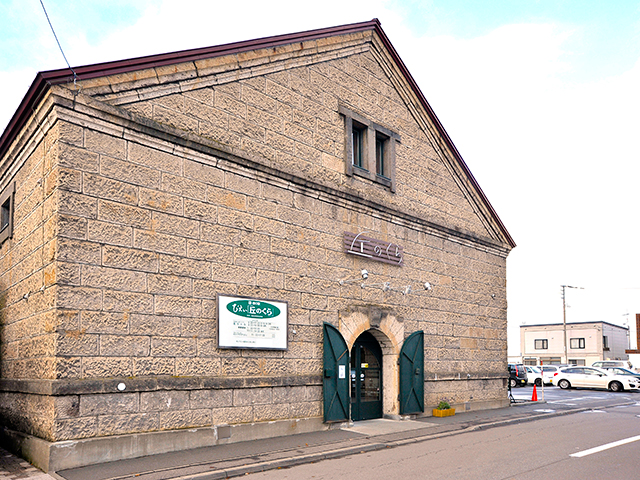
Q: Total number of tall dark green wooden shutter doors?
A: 2